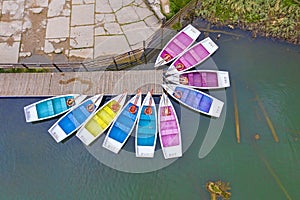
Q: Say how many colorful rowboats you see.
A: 10